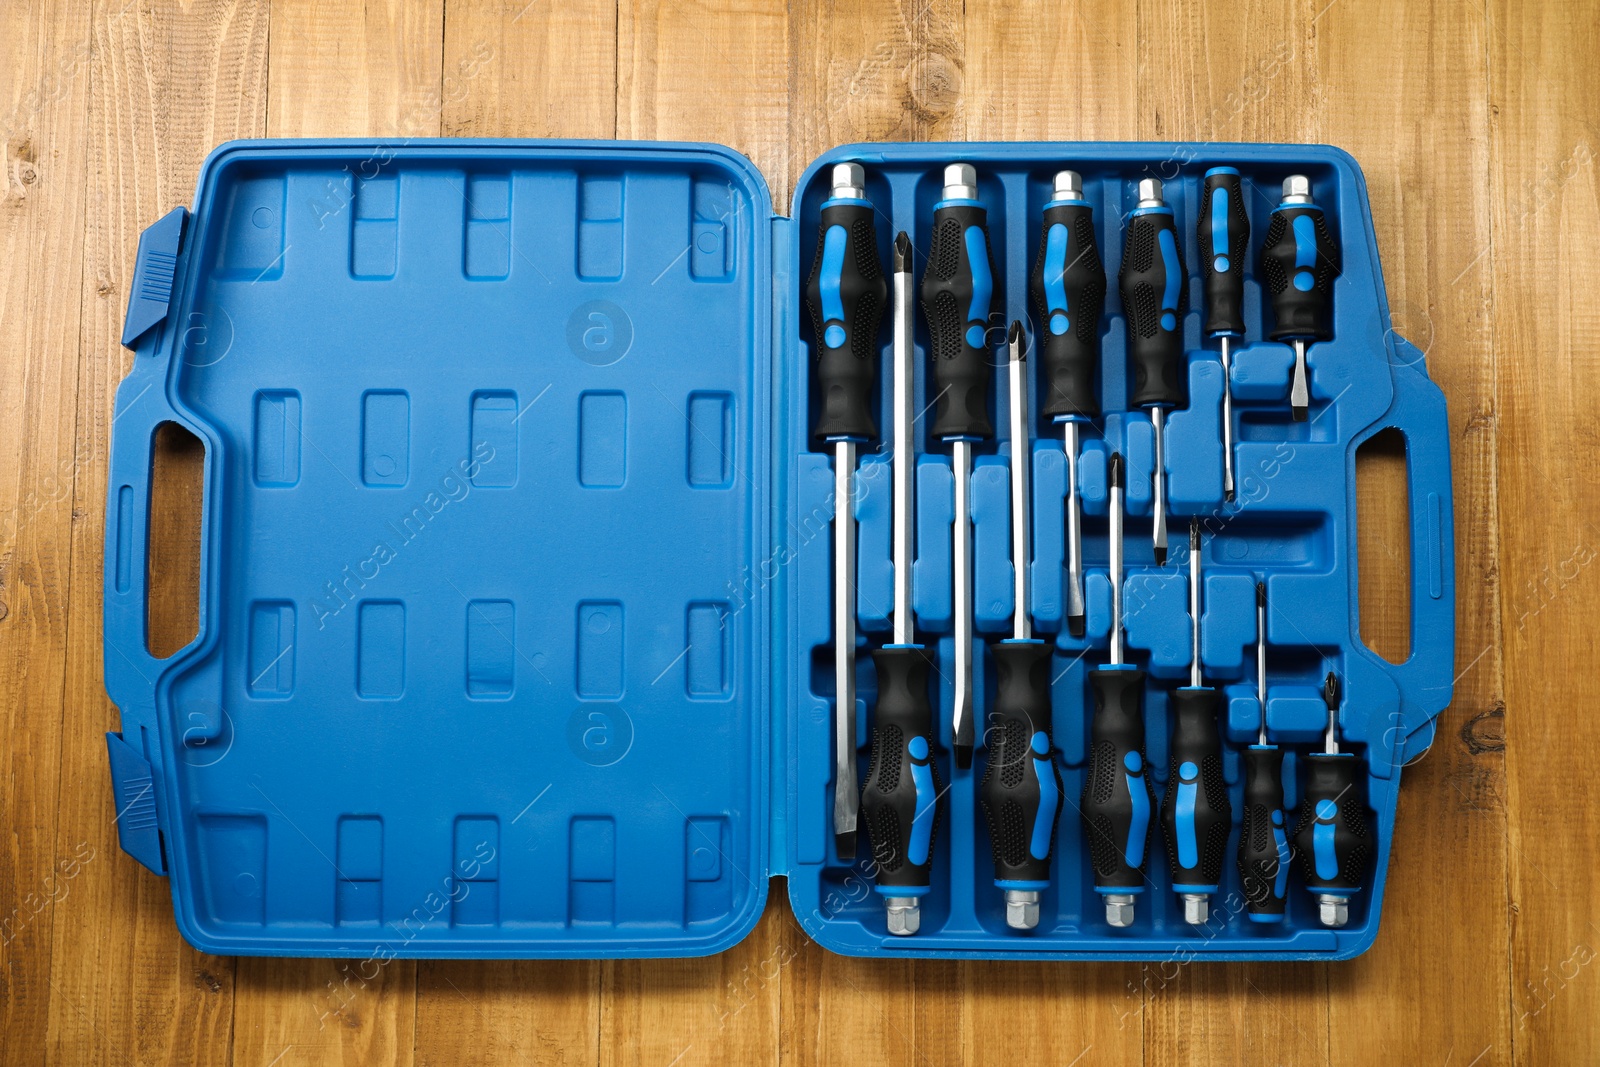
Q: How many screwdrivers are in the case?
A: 12